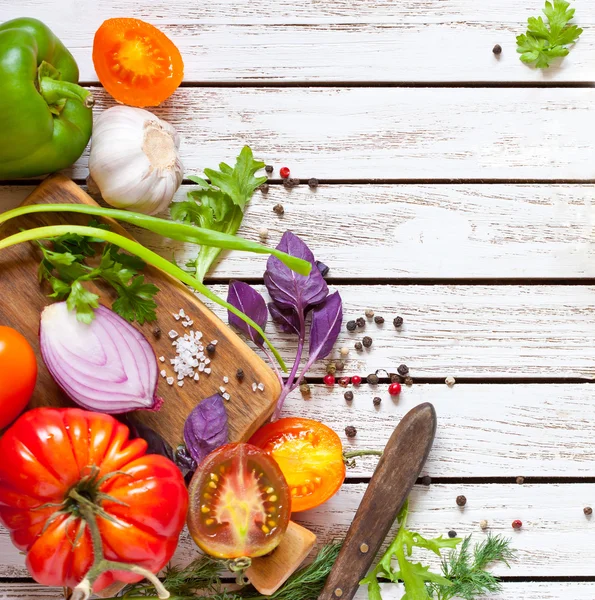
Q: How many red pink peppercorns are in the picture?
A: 6